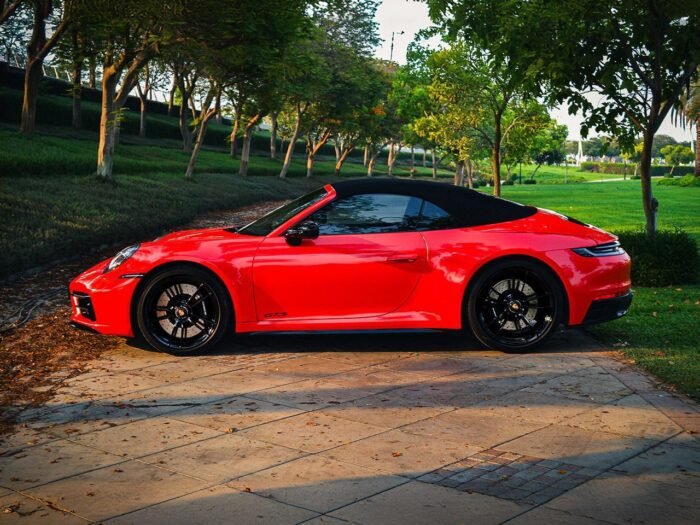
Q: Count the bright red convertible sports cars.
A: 1